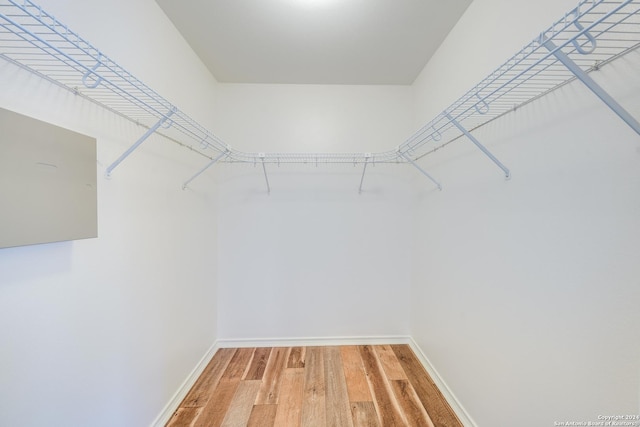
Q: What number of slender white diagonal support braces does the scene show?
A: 7